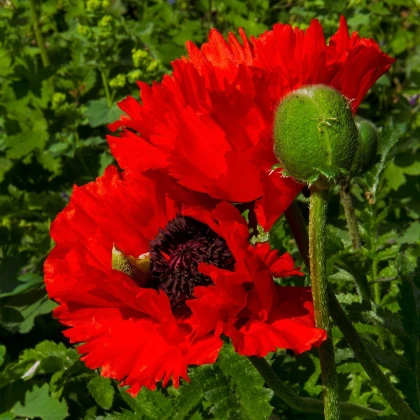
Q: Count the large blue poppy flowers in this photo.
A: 0